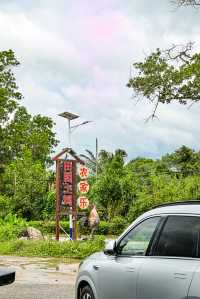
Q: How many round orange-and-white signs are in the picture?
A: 3